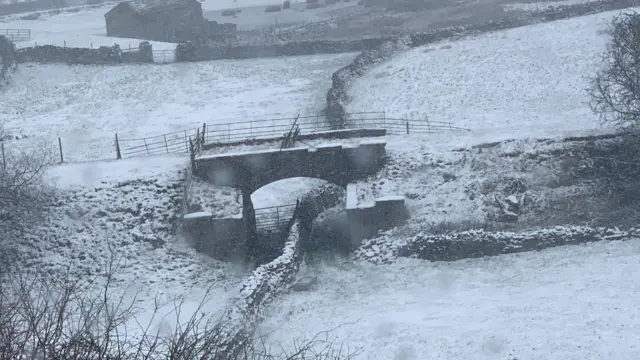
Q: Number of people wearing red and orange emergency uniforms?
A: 0